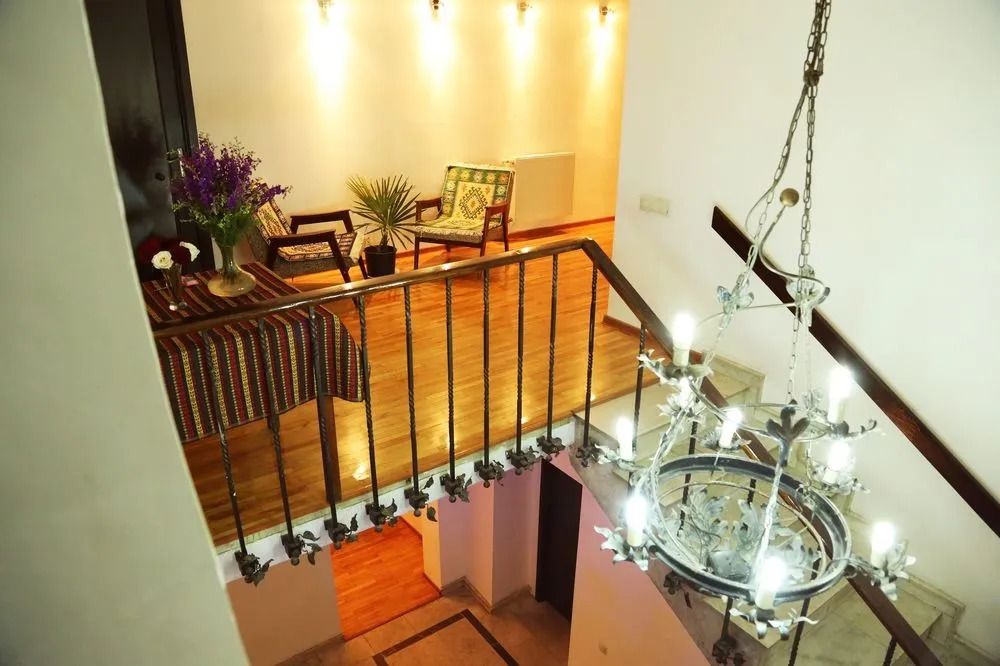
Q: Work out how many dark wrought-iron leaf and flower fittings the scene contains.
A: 12